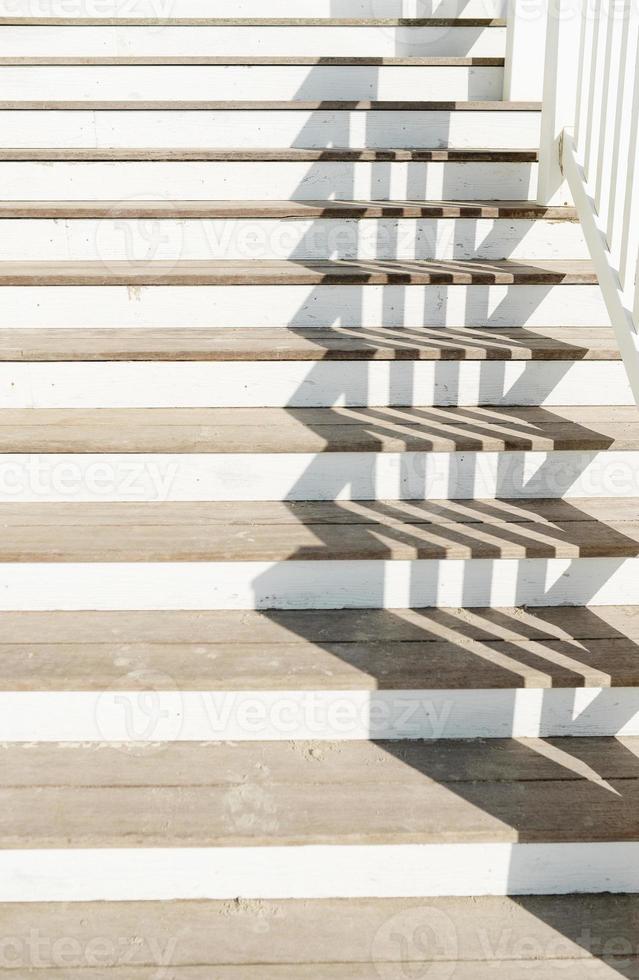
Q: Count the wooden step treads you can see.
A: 12